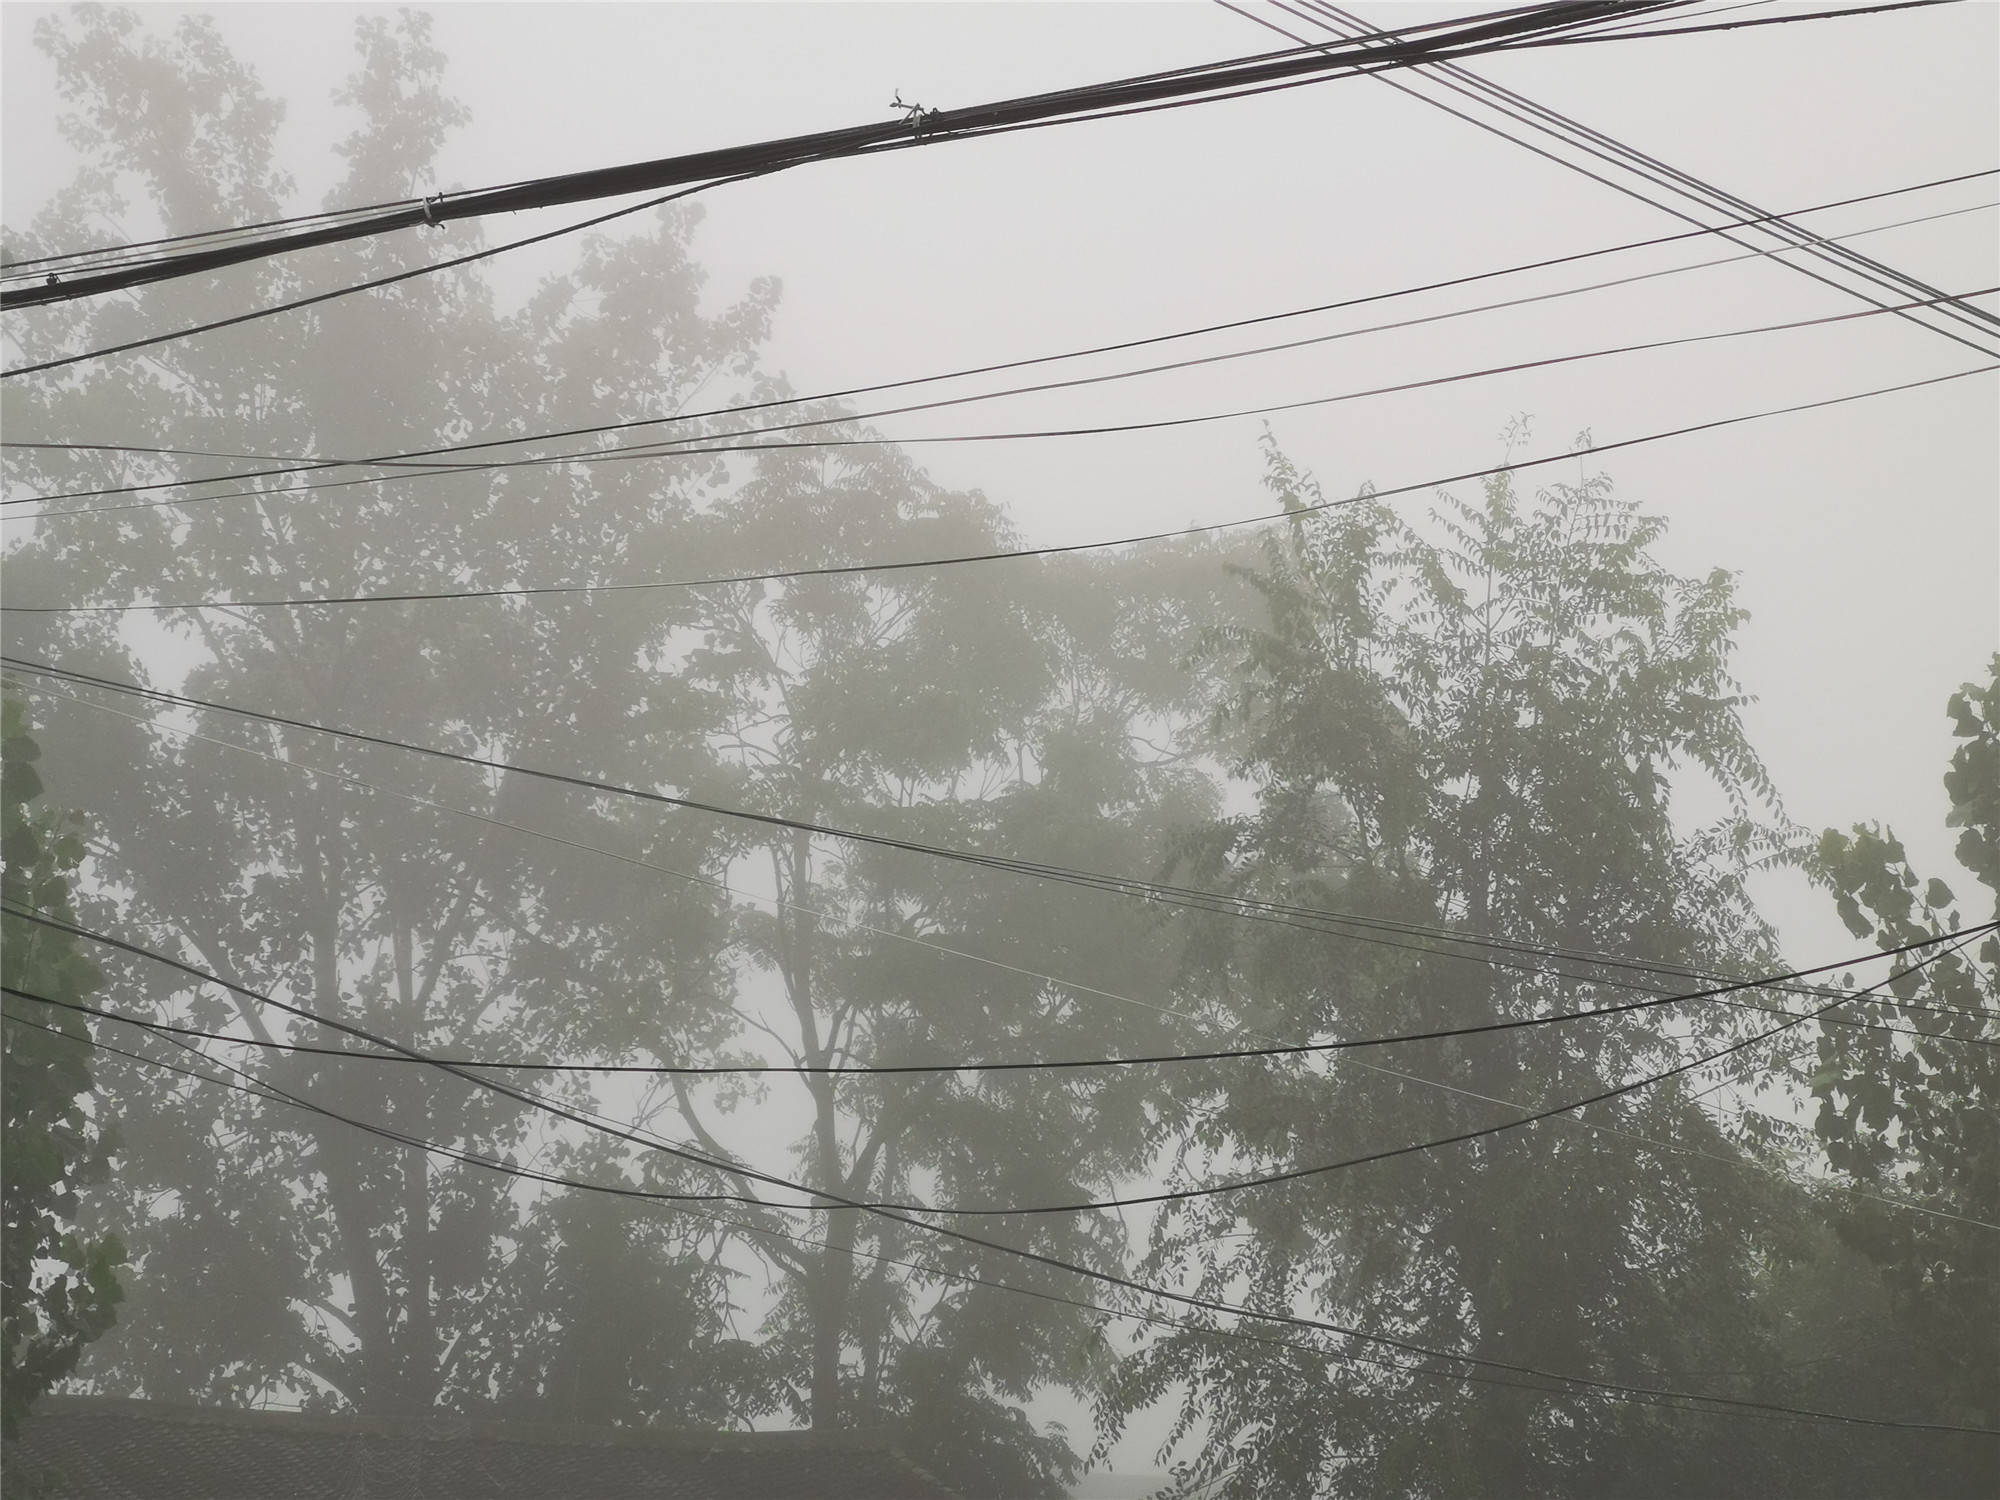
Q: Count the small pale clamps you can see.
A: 2